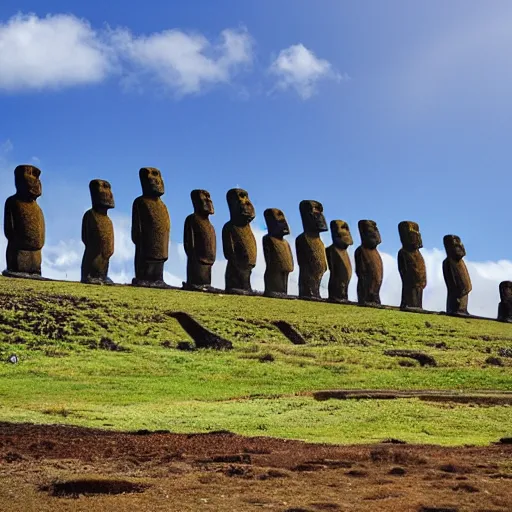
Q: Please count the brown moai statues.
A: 12